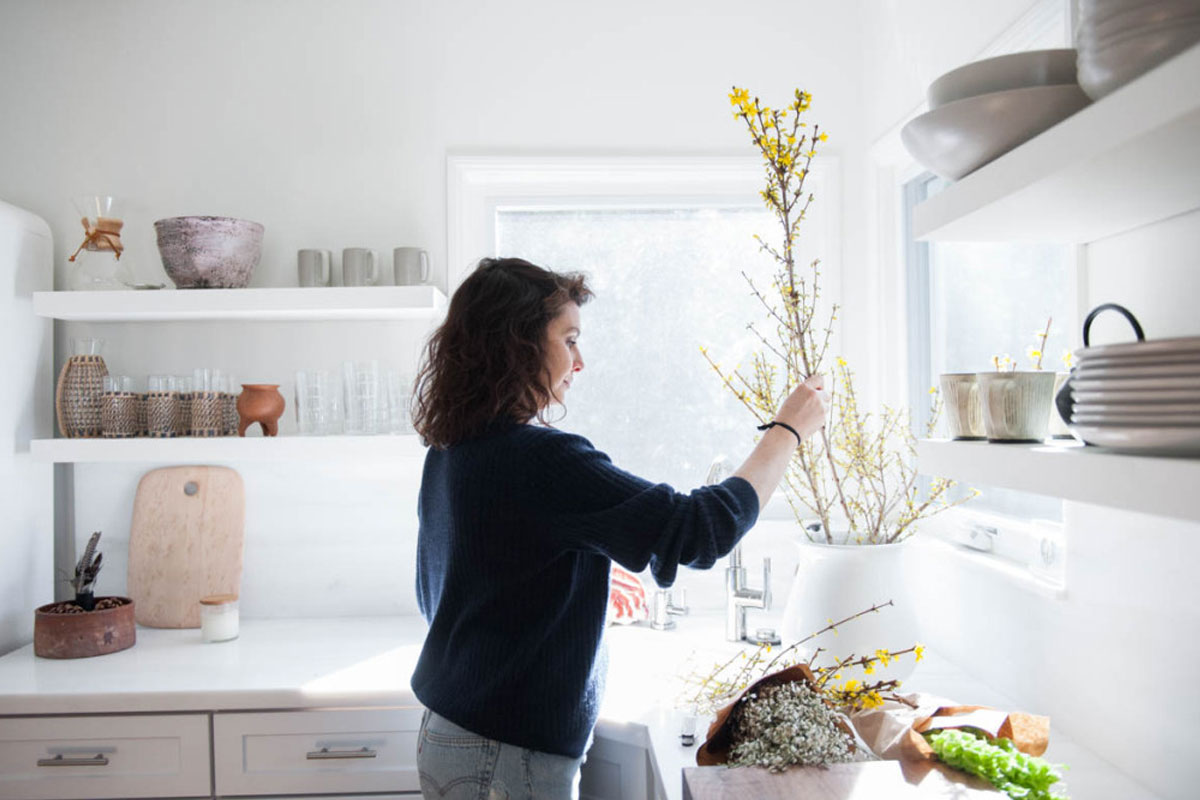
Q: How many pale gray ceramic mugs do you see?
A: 3